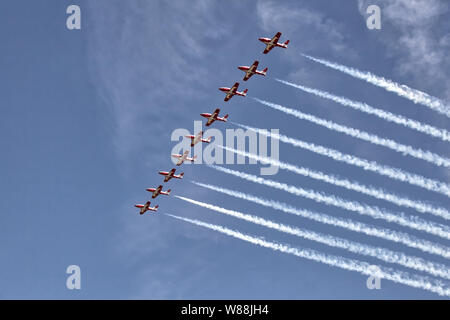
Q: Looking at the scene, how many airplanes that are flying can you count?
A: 9